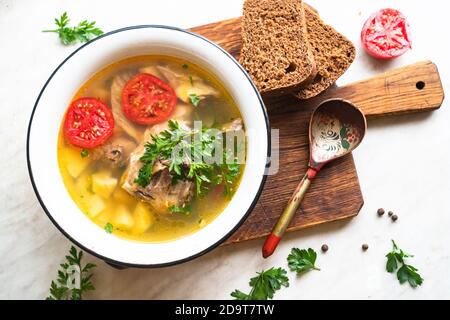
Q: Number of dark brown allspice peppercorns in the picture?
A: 5